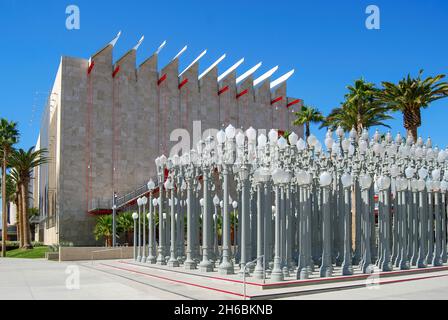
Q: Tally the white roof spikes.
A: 10